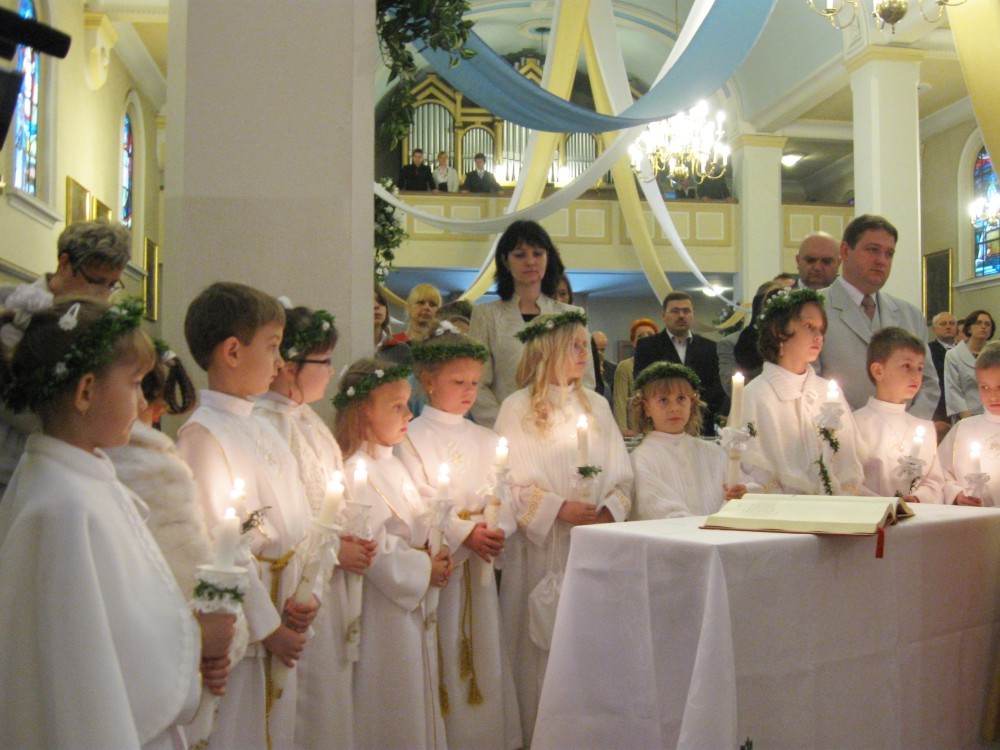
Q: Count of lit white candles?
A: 11